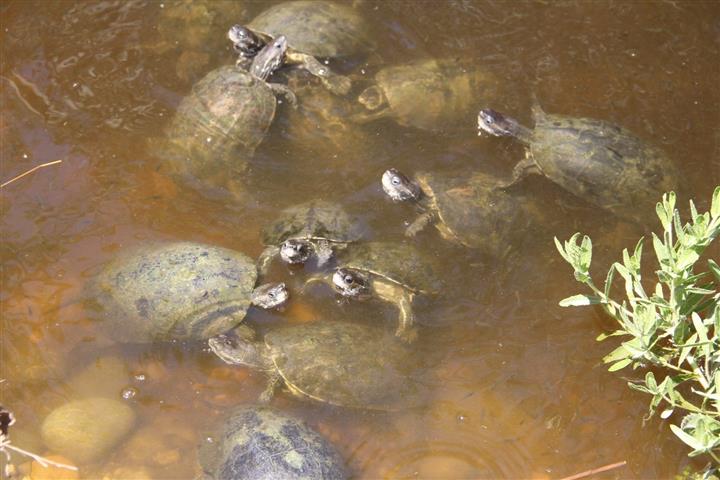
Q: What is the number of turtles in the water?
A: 10